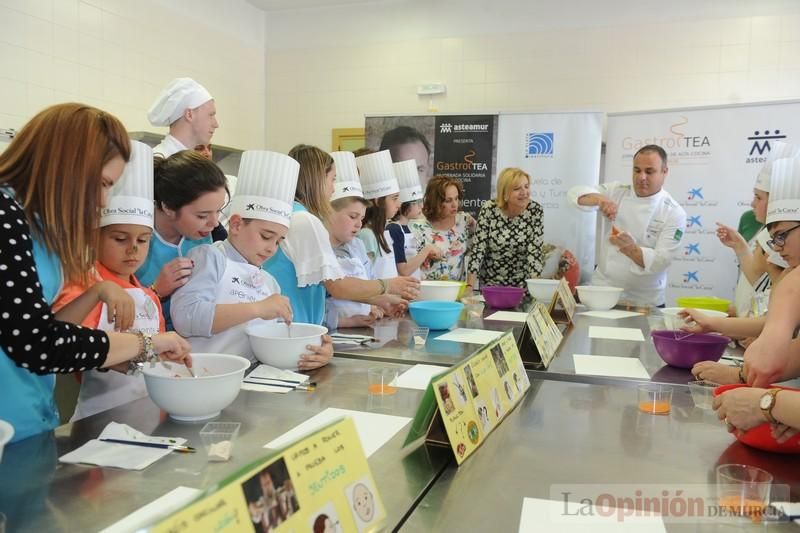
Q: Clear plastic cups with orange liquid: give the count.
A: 3